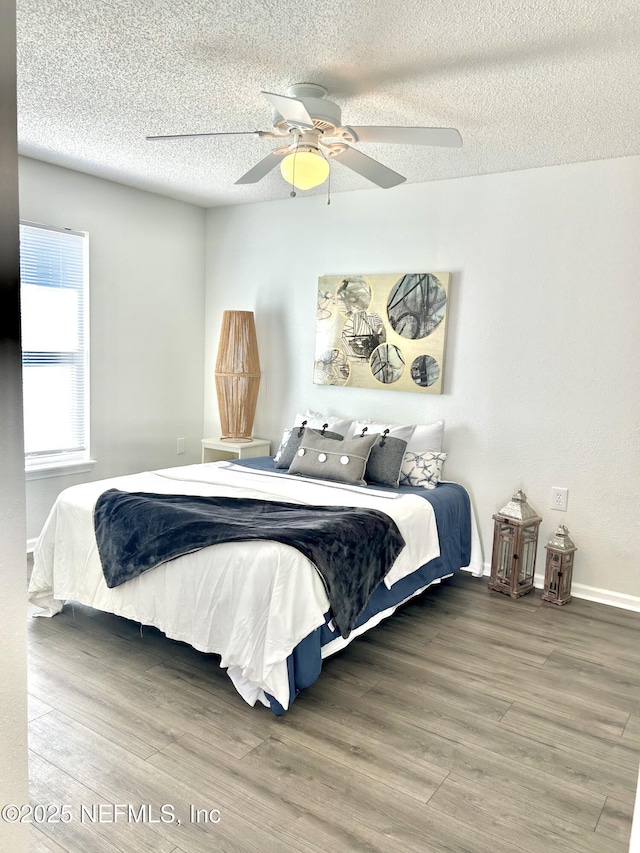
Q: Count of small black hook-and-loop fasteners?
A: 4